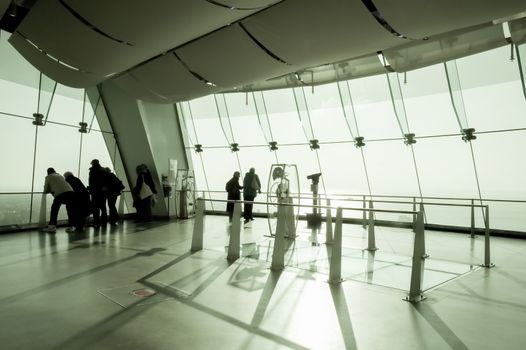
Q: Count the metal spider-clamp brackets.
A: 9